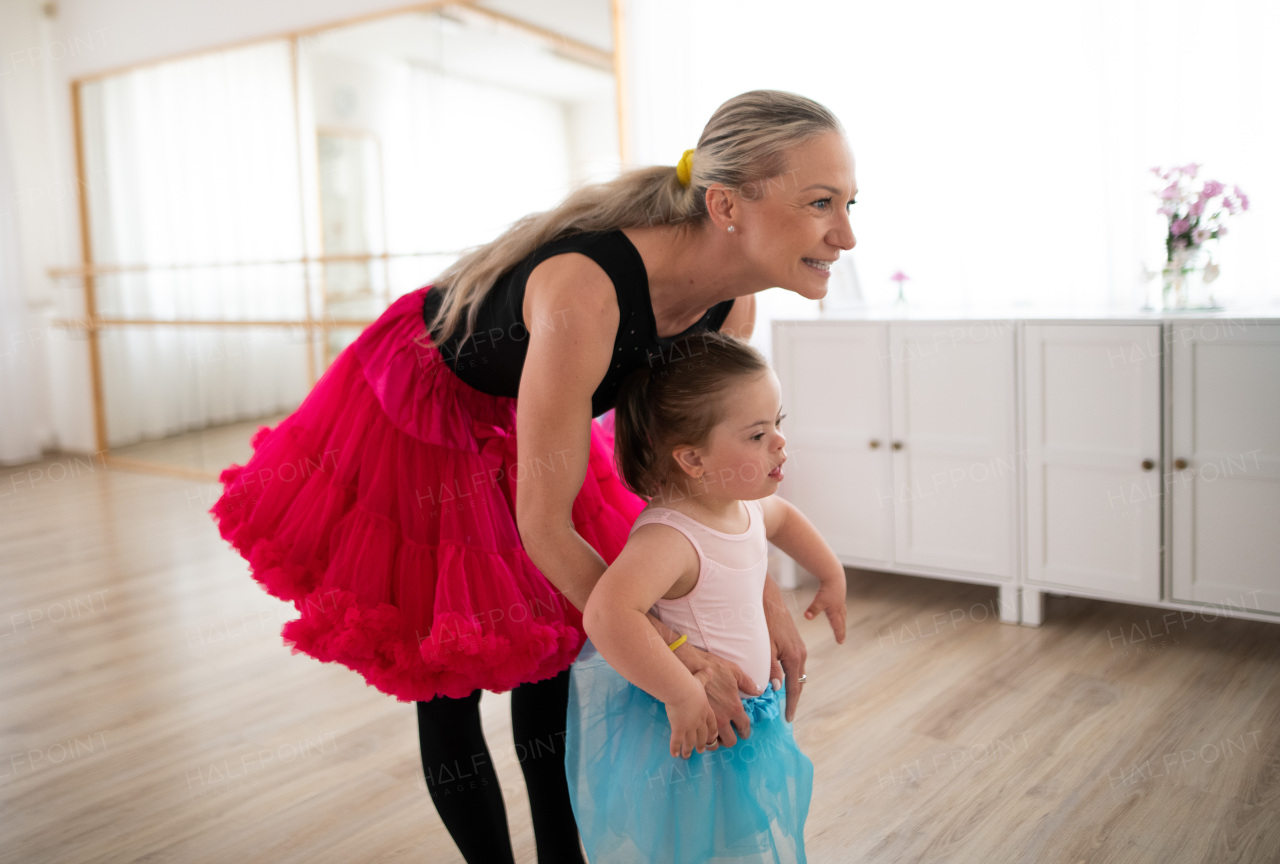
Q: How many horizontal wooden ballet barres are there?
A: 2